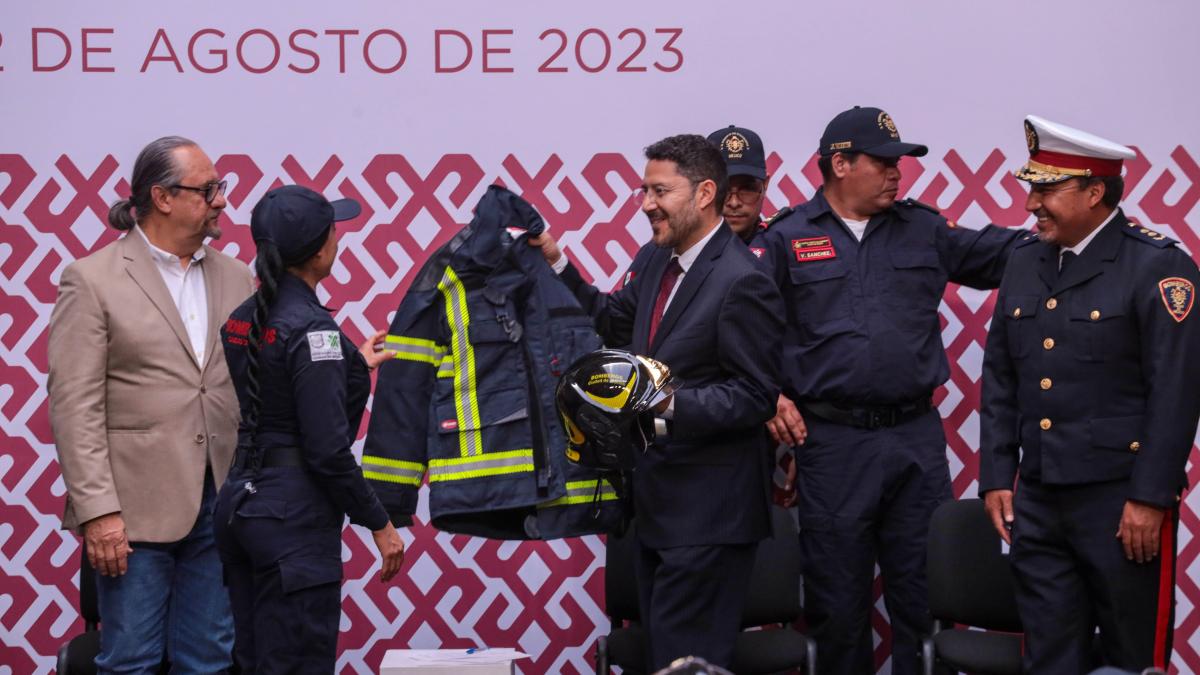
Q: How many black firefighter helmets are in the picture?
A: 1